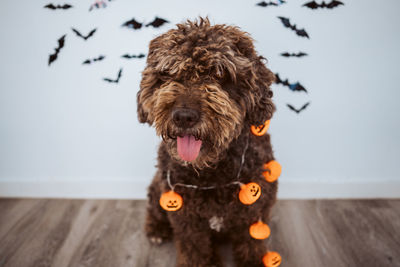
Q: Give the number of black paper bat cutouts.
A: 14